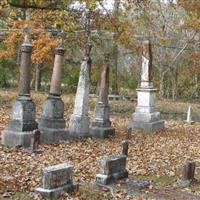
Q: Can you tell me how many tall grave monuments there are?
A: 5